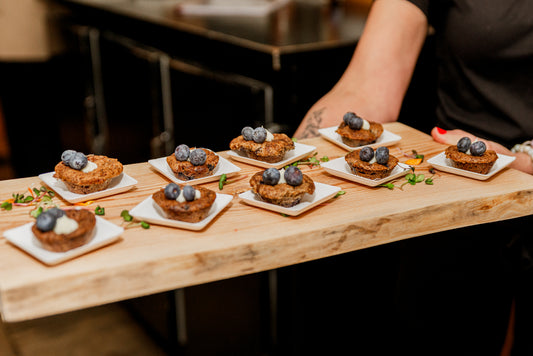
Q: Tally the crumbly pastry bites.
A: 9